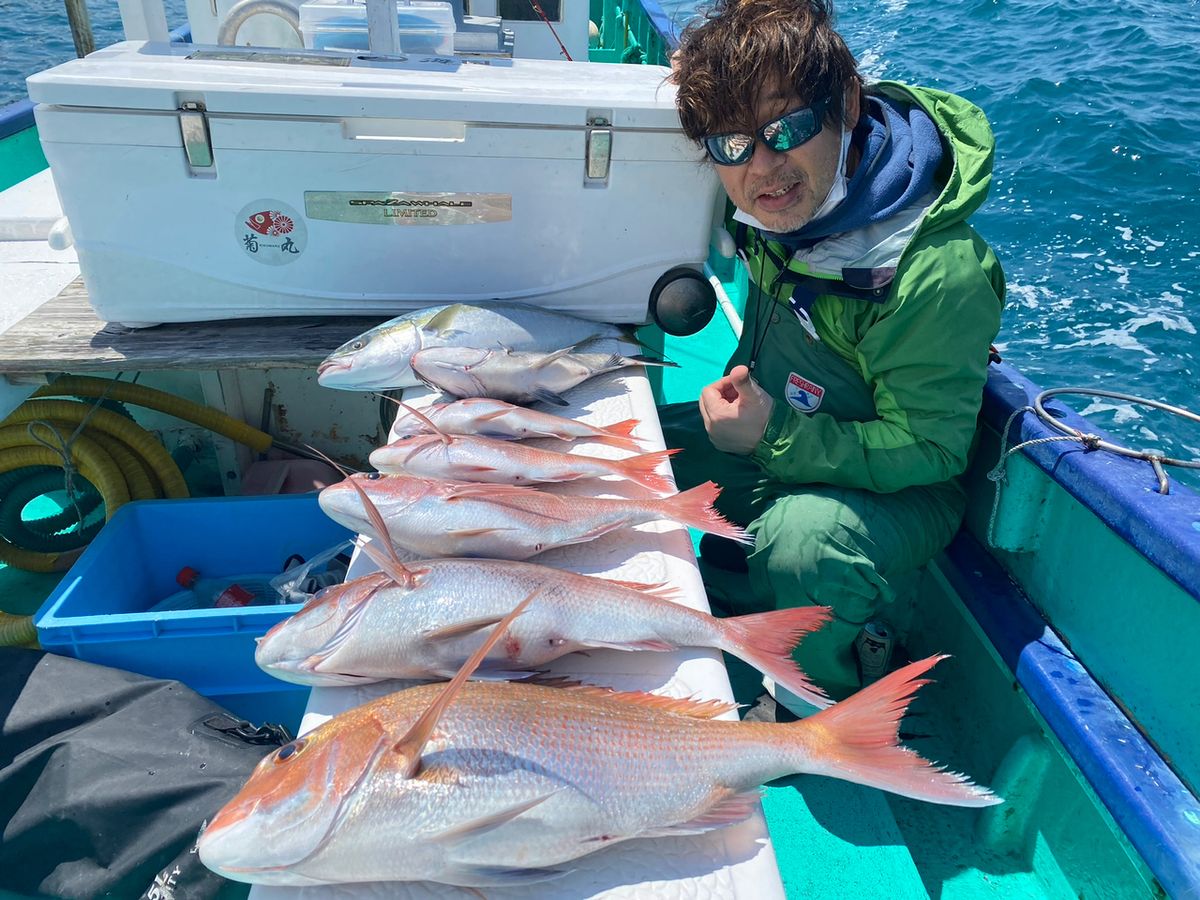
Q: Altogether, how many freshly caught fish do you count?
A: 7